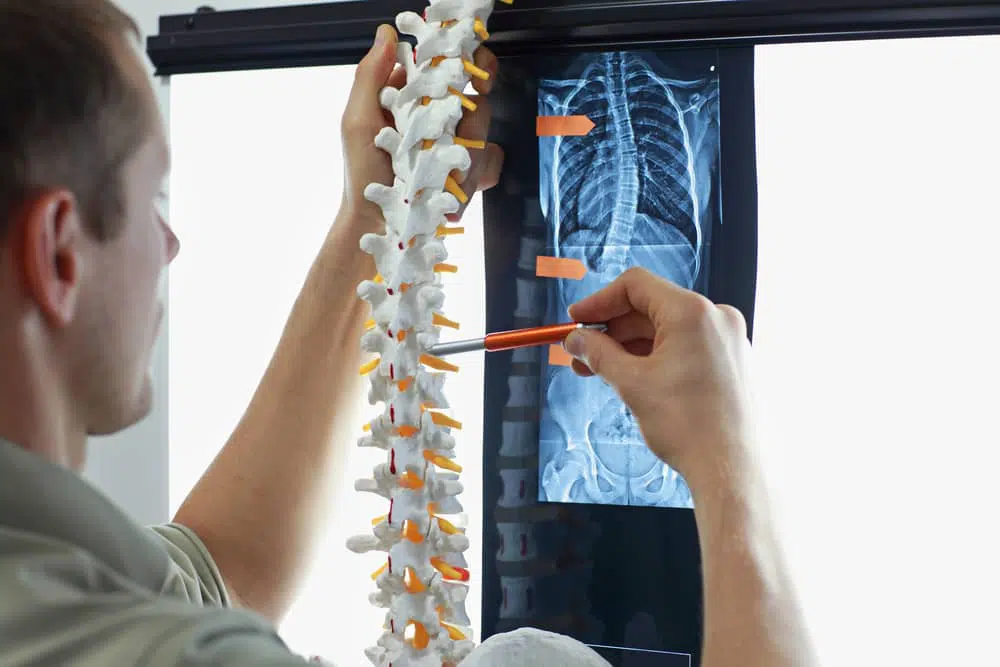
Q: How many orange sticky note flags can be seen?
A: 3